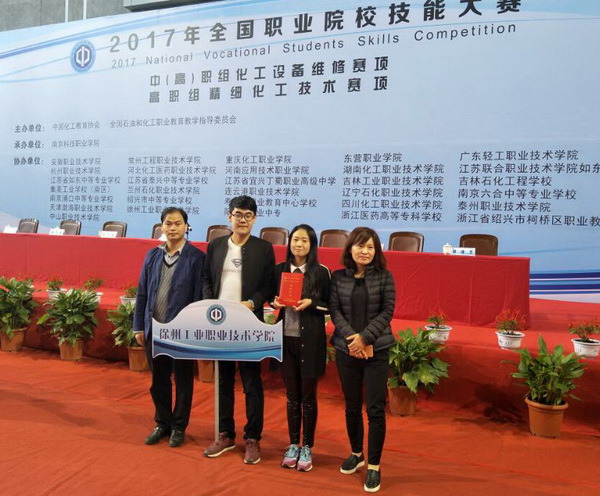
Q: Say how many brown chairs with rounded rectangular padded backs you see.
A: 9